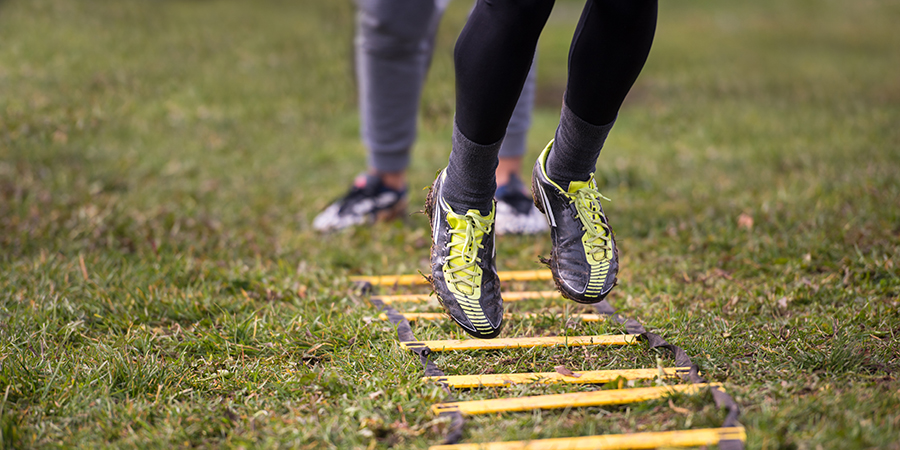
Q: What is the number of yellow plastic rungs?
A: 7